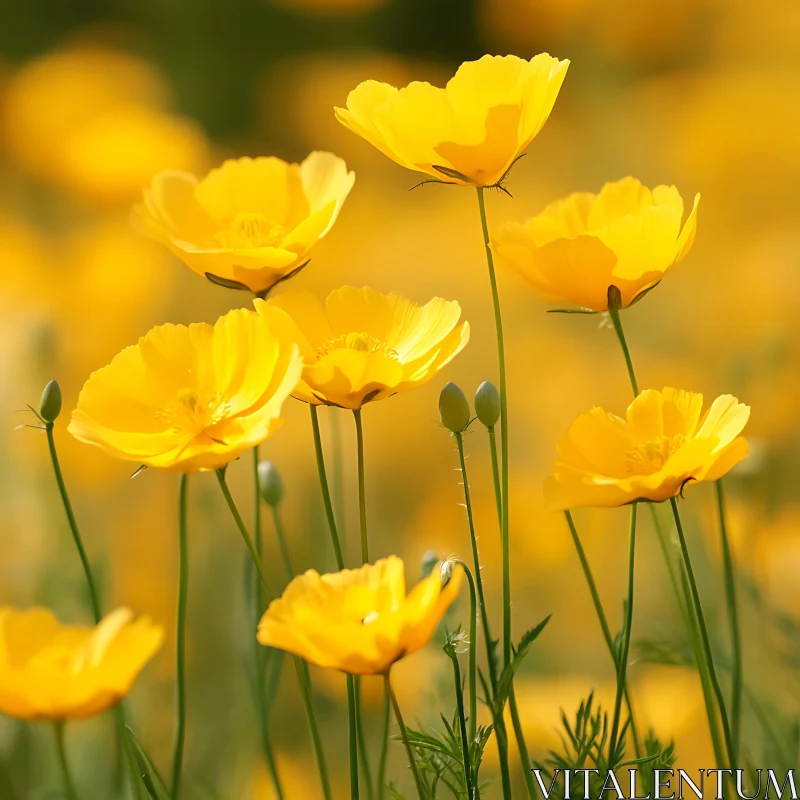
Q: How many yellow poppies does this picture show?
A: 8